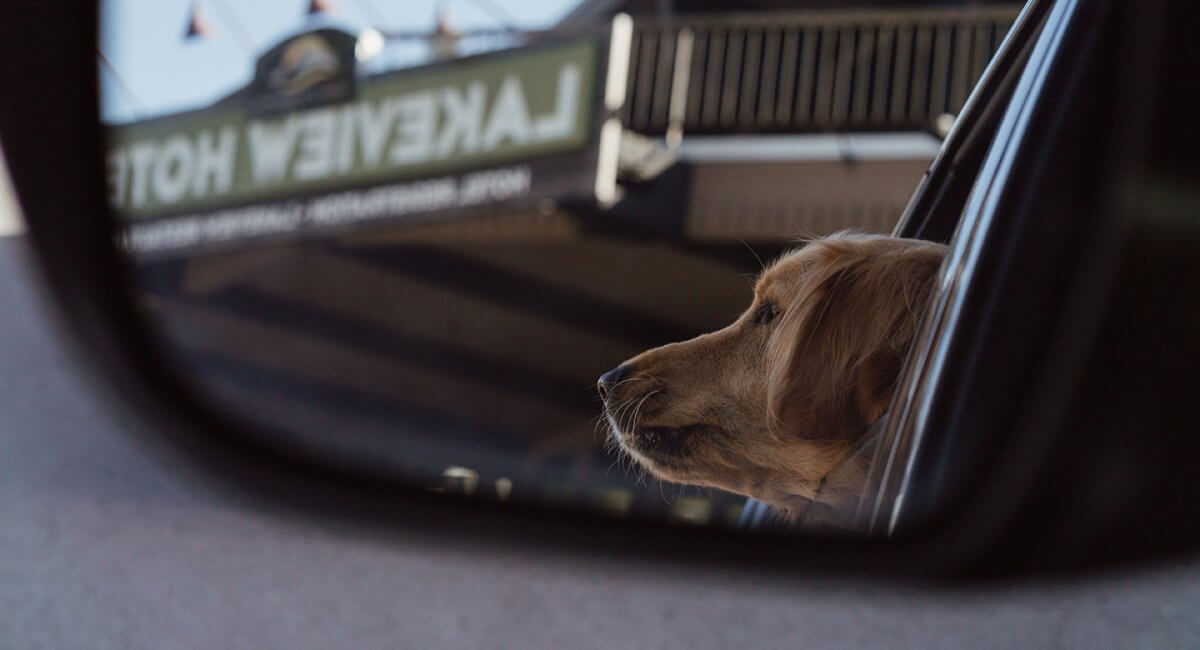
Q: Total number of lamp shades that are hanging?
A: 3